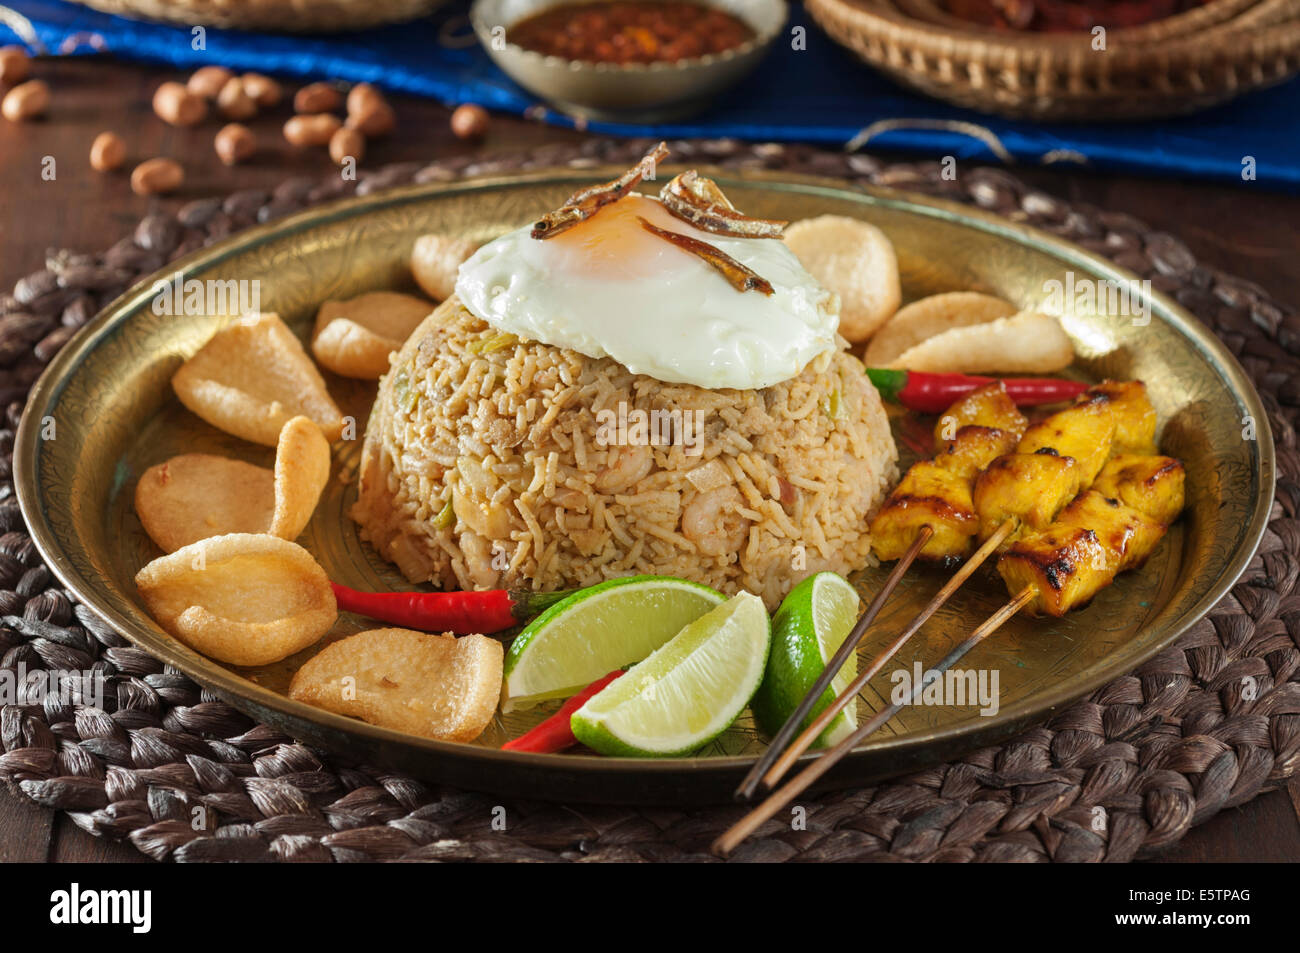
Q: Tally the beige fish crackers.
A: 8